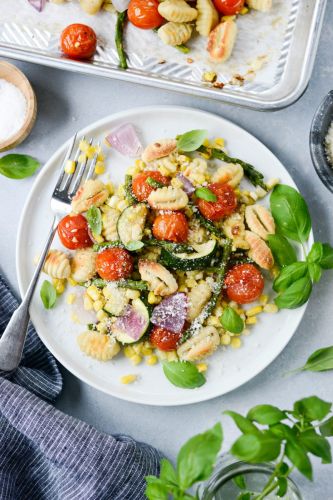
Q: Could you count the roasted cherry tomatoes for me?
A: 10